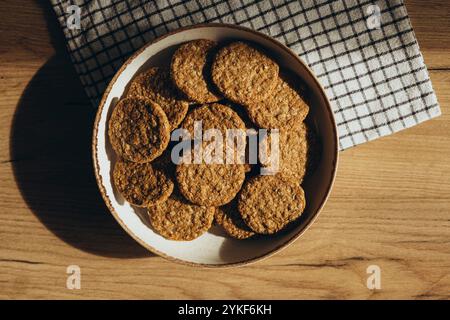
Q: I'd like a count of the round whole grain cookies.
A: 12